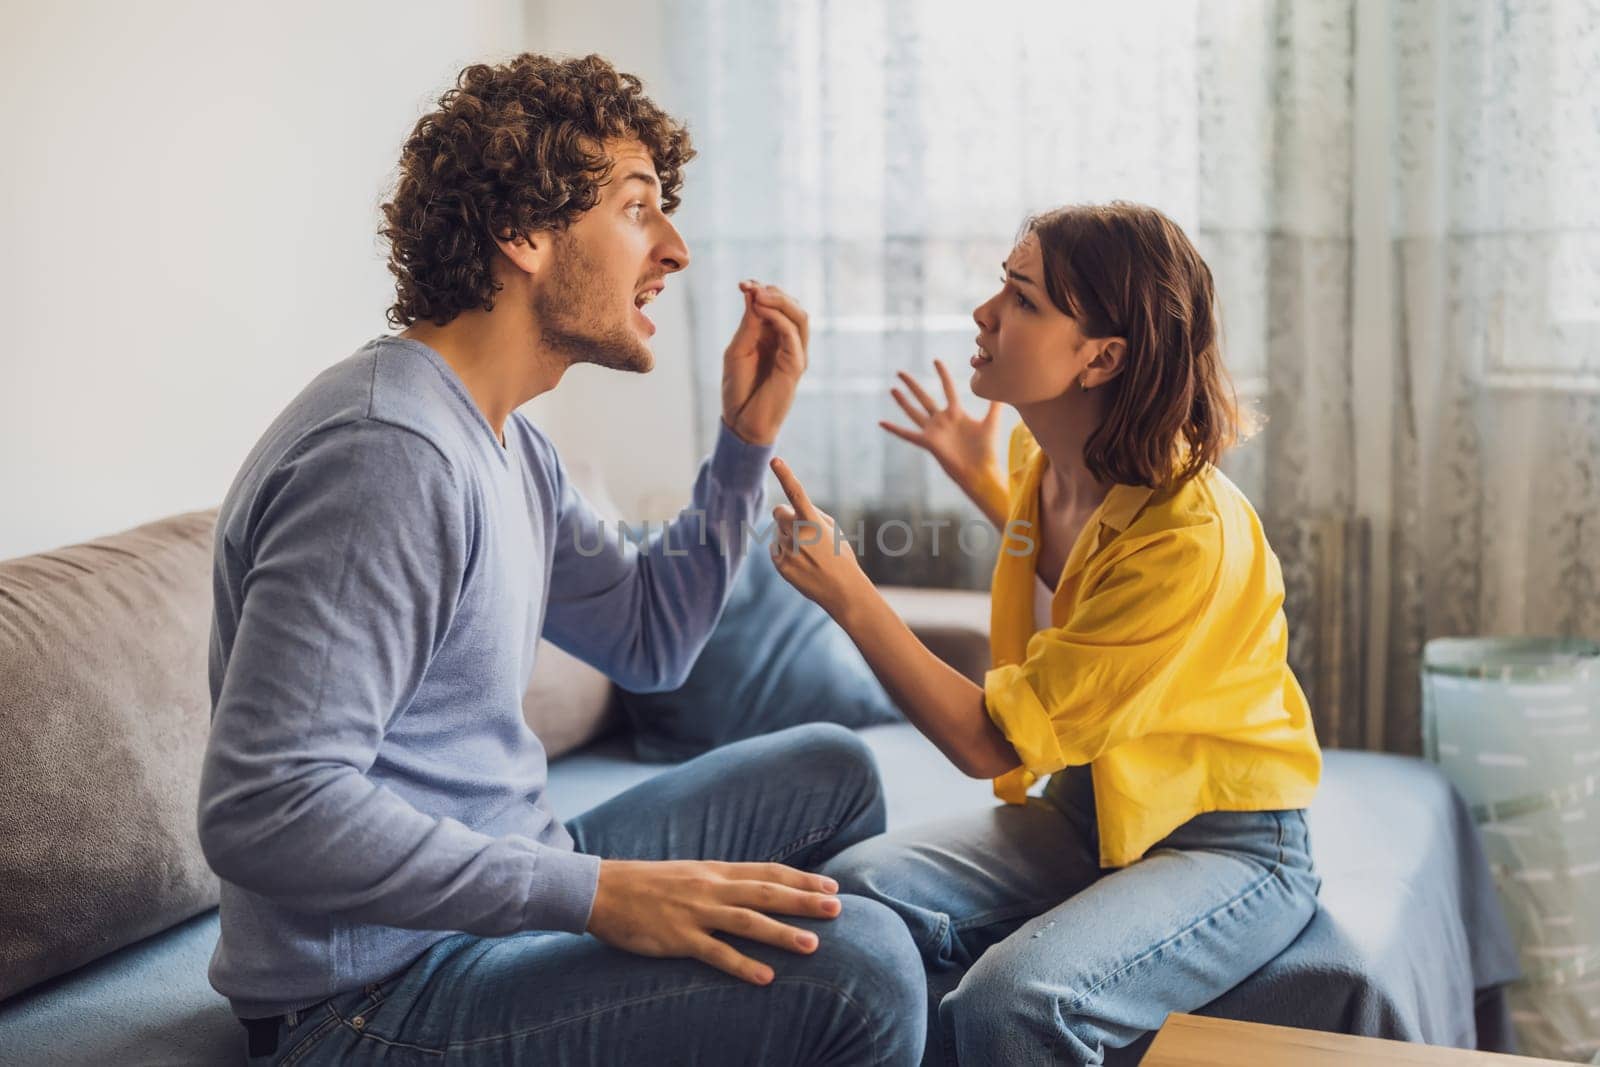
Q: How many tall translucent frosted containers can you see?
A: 1